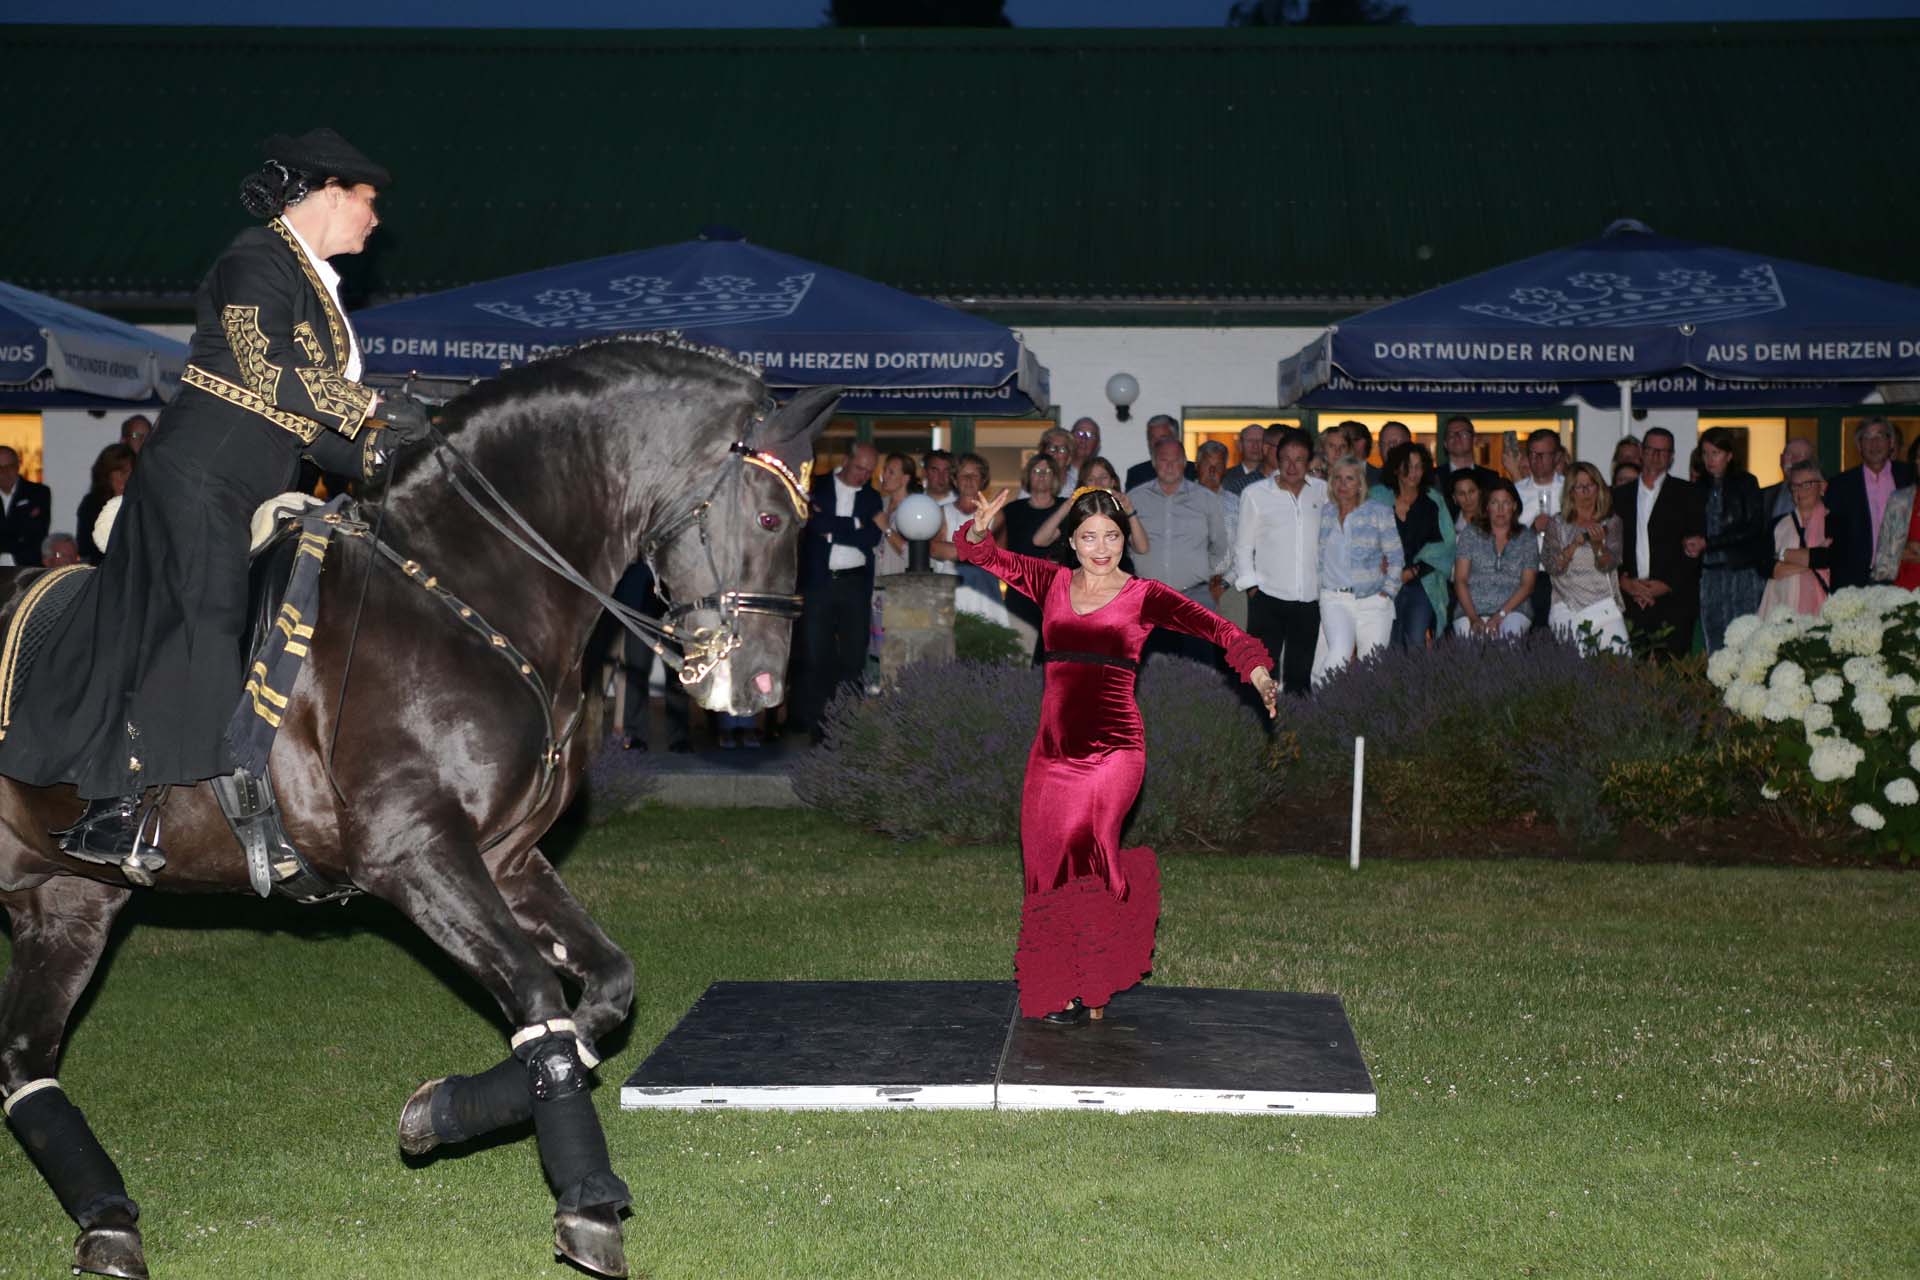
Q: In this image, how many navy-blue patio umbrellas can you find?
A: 3